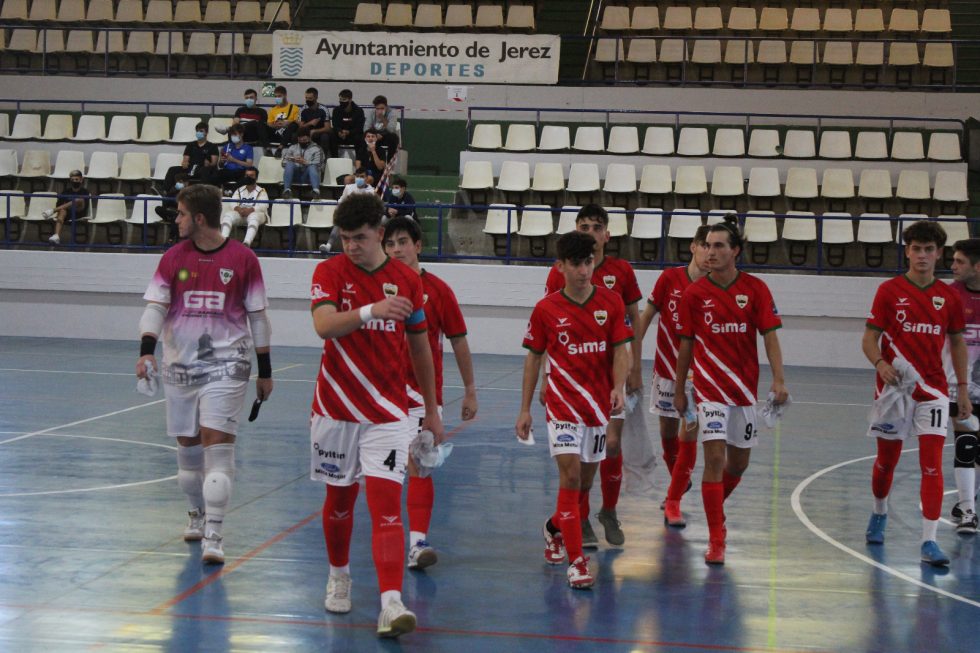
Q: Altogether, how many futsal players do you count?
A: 9